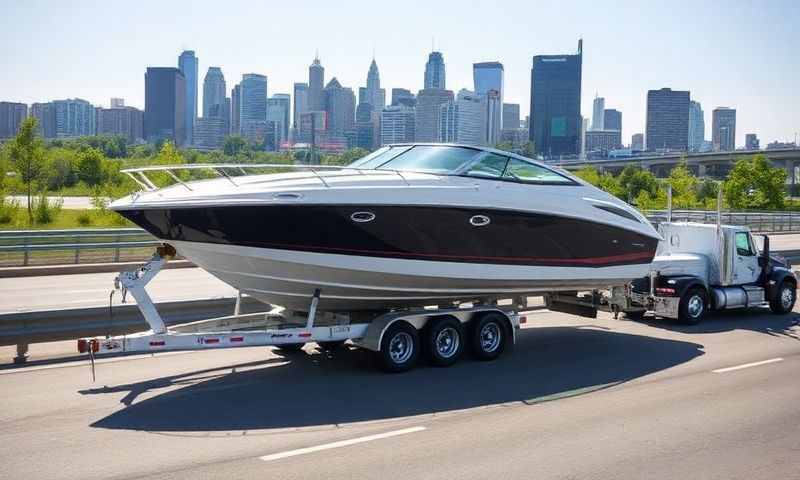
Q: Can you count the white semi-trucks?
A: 1